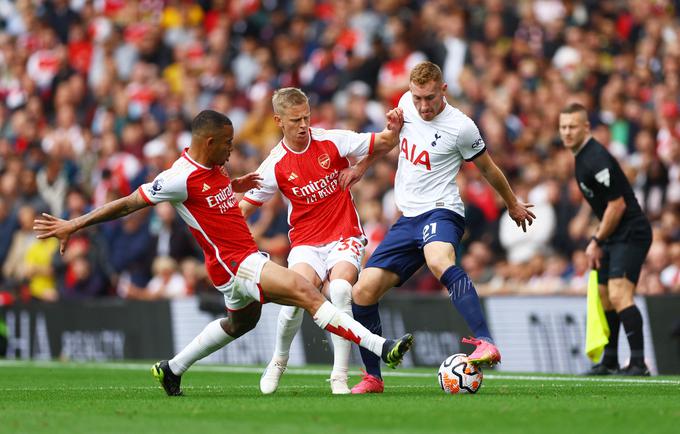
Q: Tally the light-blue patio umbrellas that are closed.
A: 0